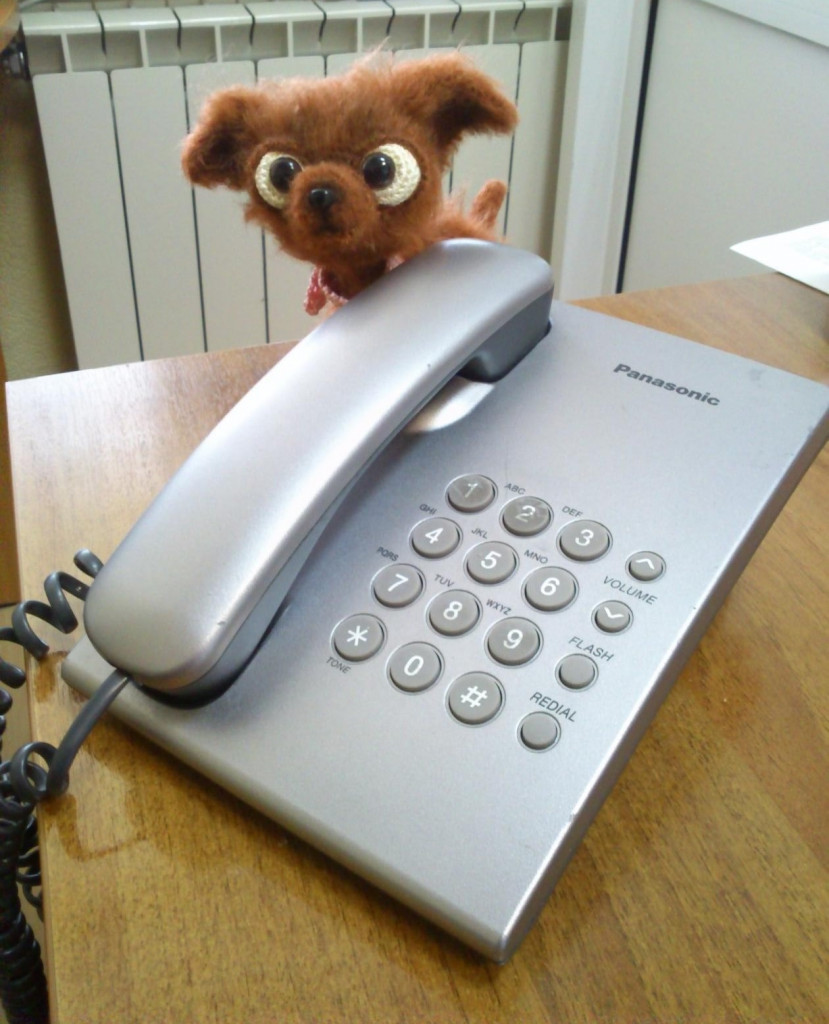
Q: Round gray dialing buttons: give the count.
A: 12